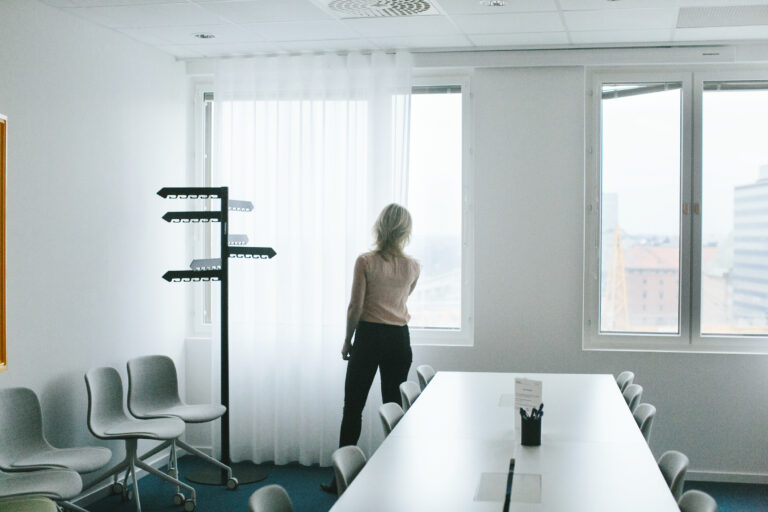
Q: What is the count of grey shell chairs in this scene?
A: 14